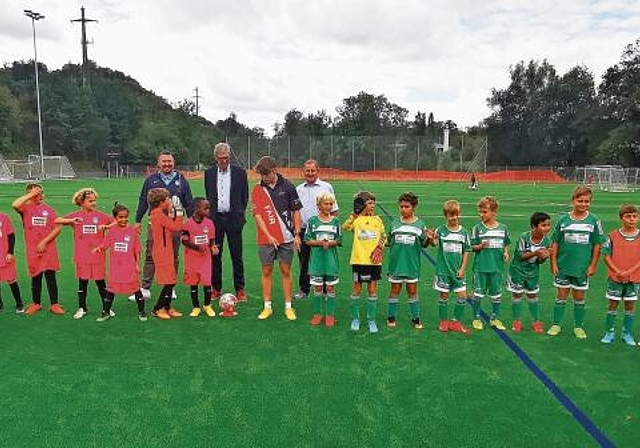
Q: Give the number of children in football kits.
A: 14